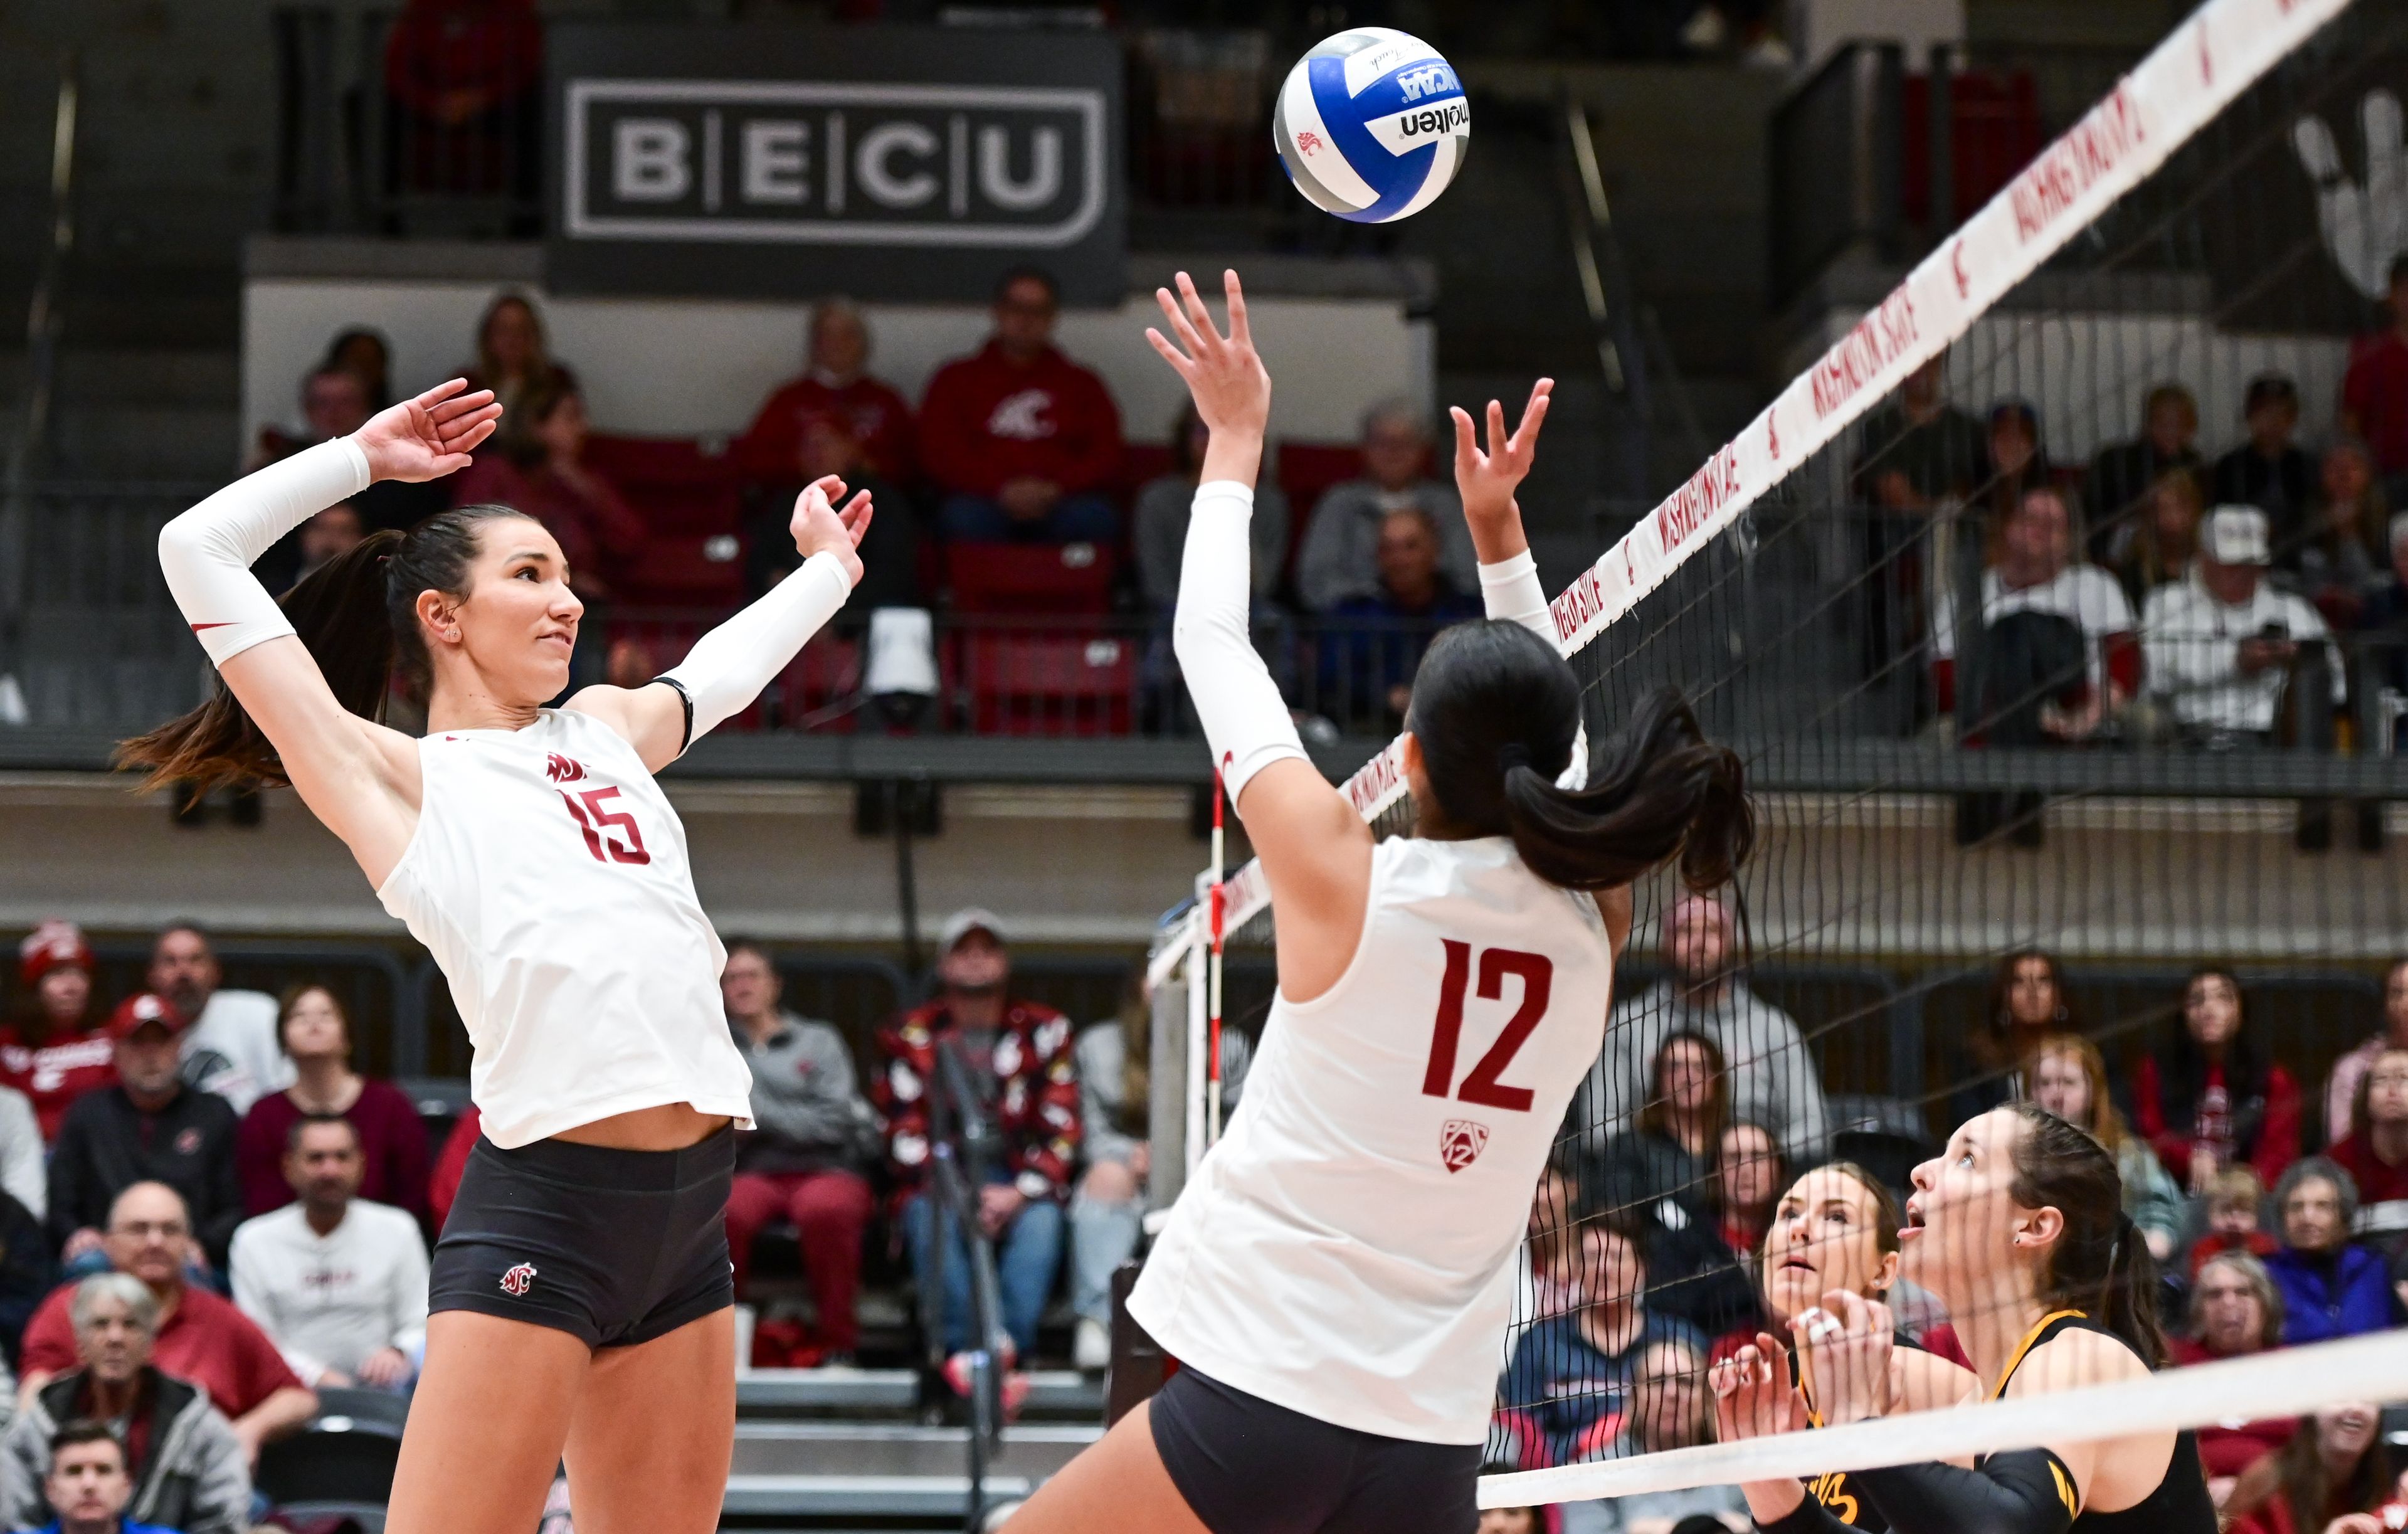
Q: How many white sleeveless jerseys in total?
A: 2